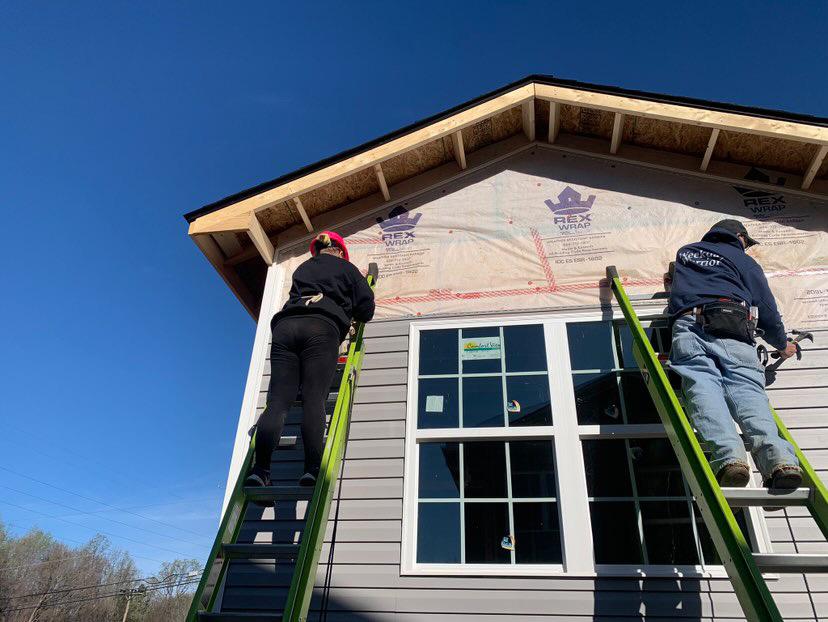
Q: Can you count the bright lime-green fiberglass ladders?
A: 2